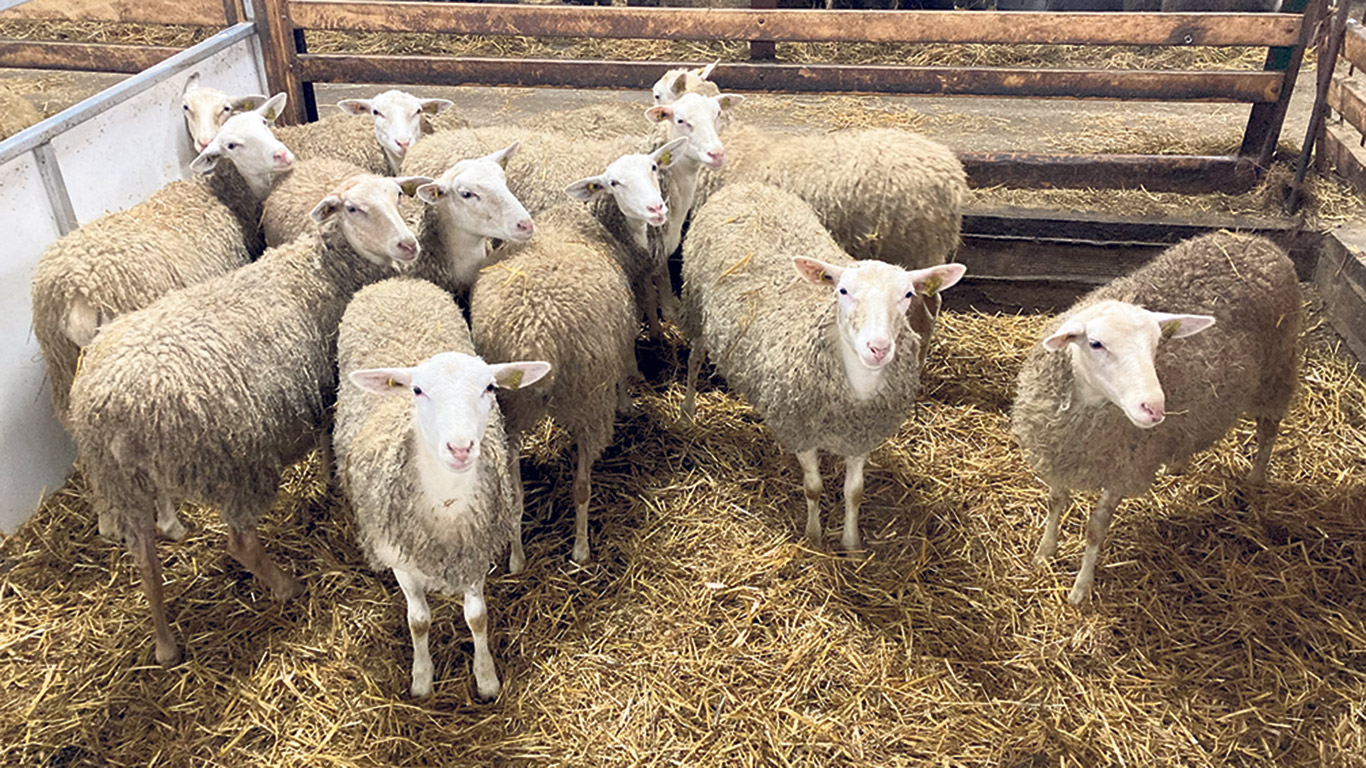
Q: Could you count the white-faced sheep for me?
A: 11